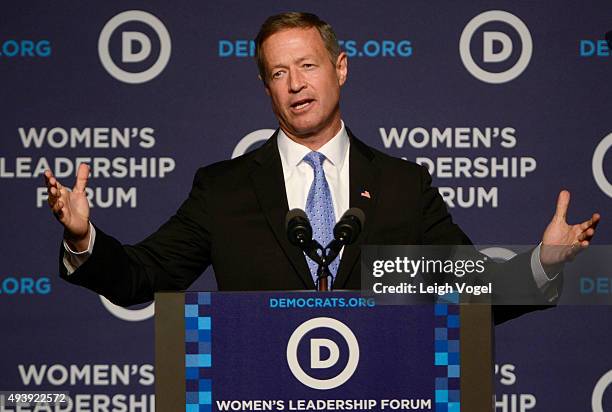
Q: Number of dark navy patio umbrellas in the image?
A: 0